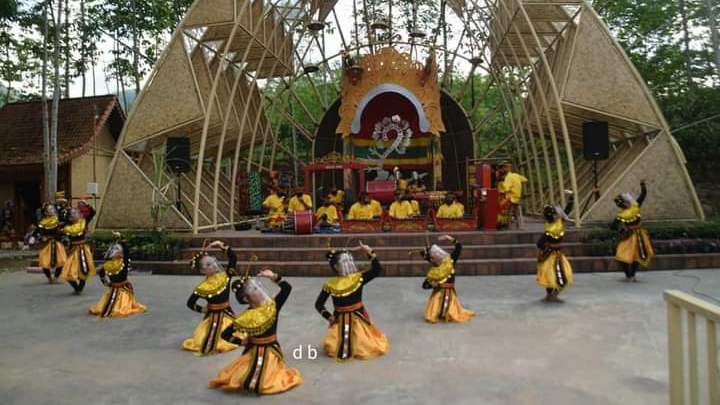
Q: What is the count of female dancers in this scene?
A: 9